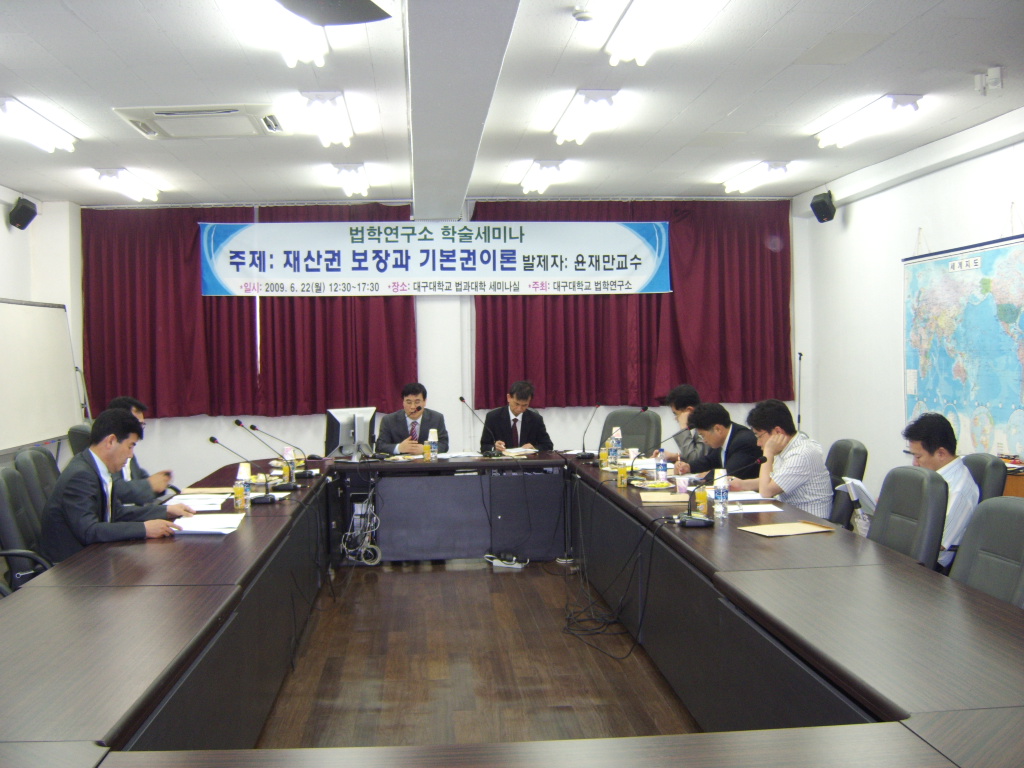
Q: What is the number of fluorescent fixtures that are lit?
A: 10